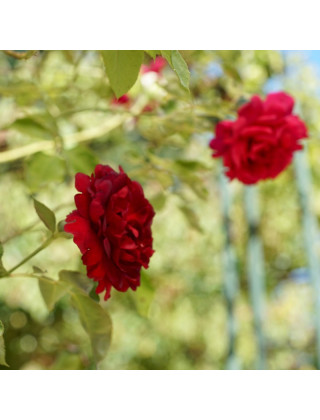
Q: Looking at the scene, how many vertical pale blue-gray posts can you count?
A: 3